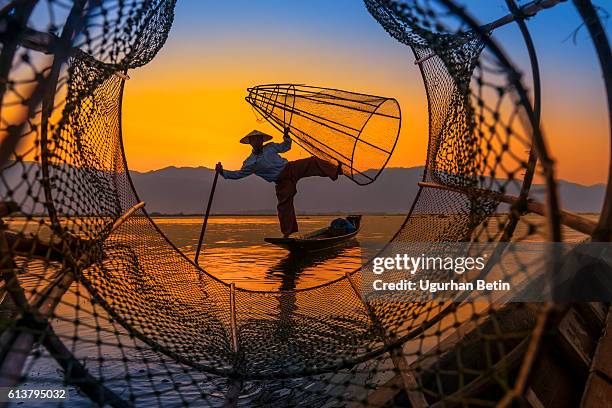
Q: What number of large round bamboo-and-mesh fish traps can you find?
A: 2